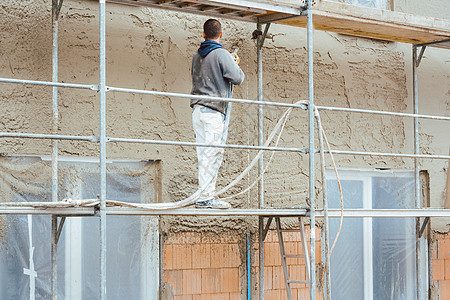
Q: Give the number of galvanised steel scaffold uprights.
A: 5